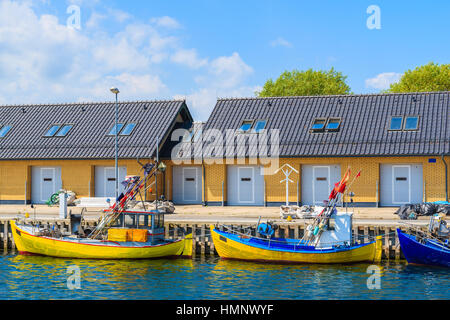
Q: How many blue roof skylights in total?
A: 11